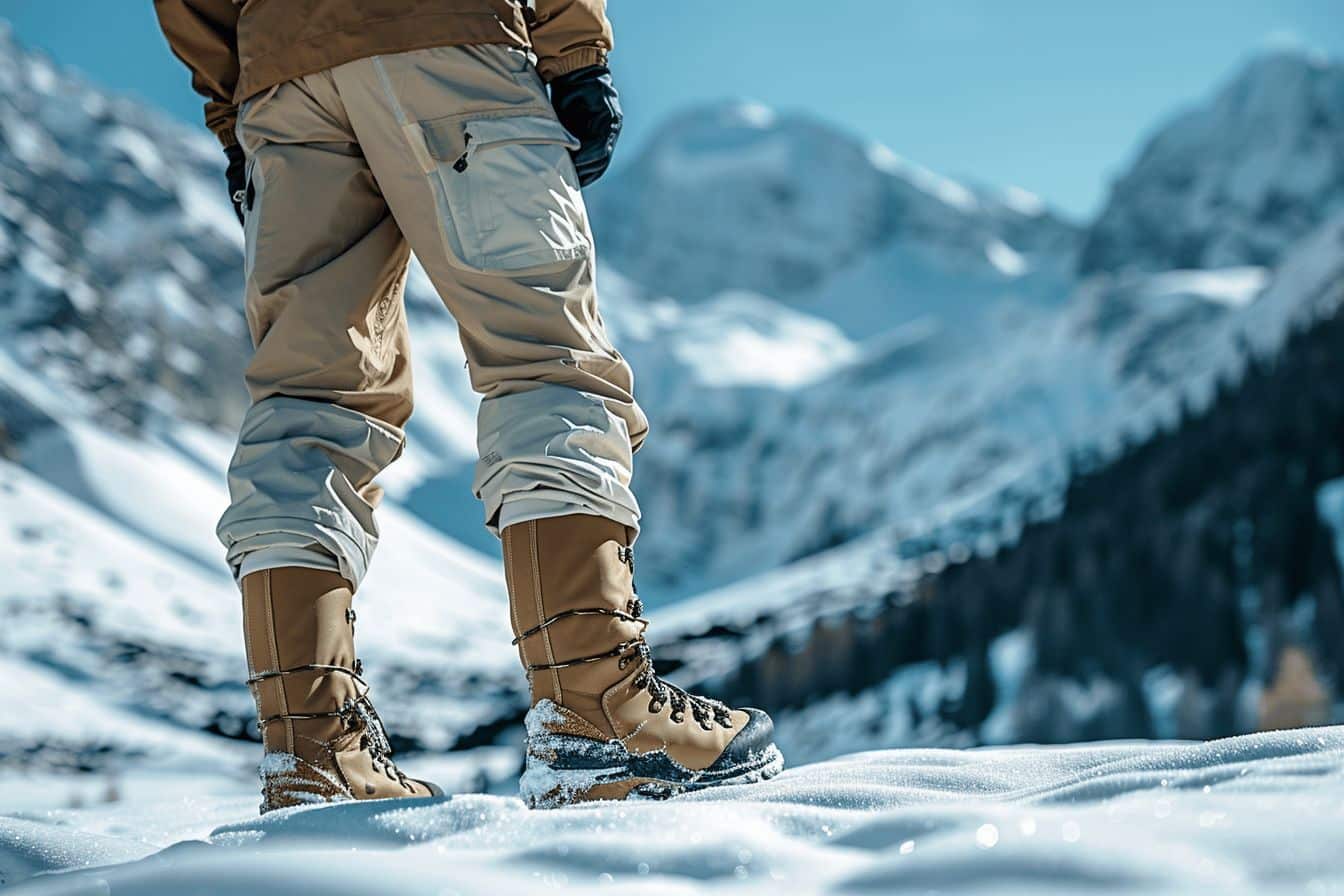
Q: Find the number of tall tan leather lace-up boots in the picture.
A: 2